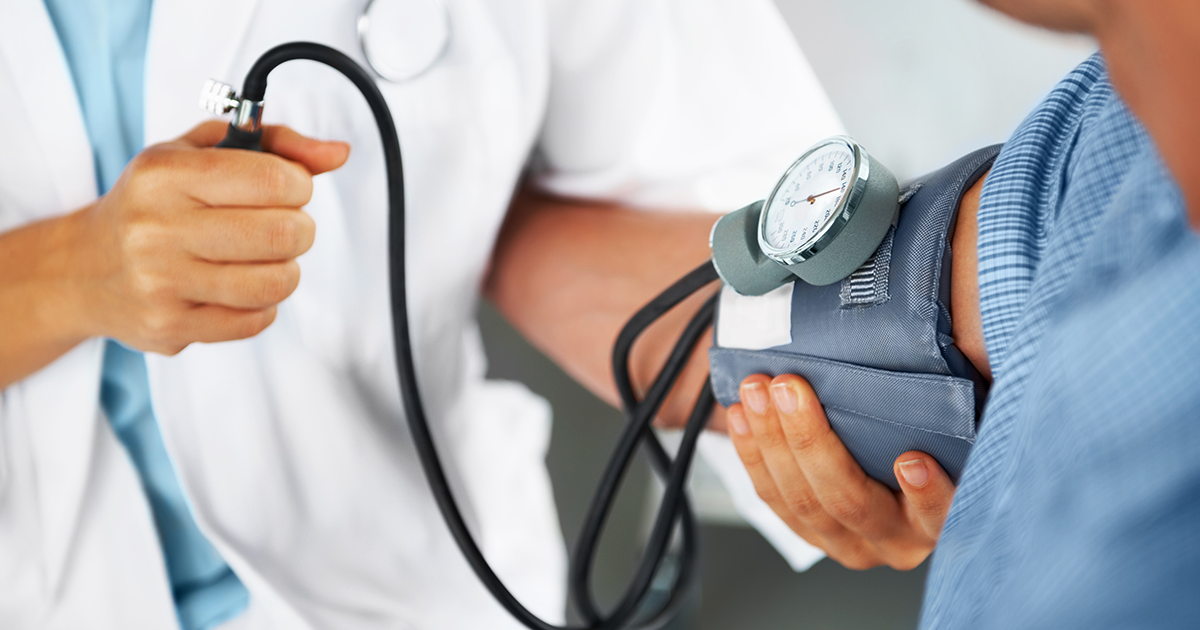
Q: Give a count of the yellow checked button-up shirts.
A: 0